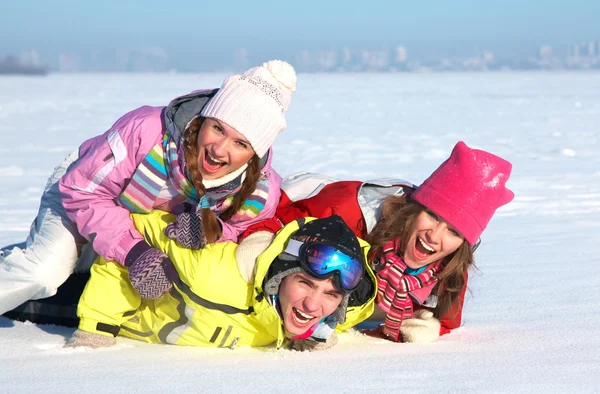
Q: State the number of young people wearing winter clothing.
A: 3